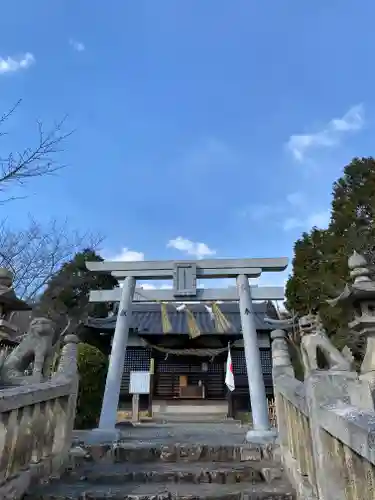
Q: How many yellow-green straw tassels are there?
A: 3